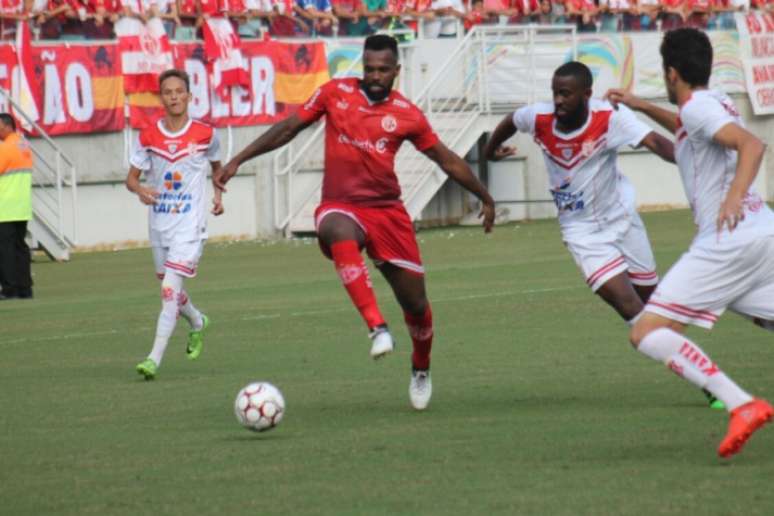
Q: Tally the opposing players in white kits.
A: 3